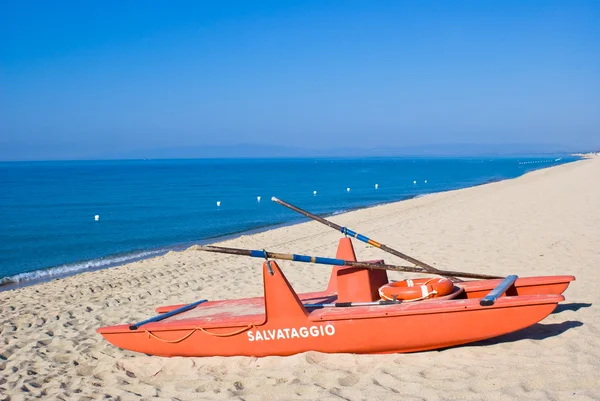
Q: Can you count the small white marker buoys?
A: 8